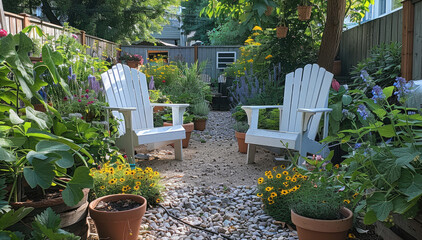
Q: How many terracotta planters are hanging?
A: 3